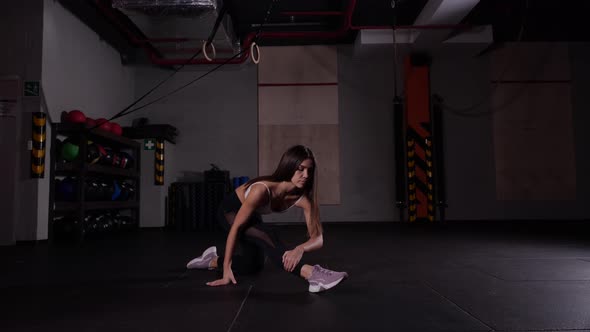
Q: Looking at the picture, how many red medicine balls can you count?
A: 4